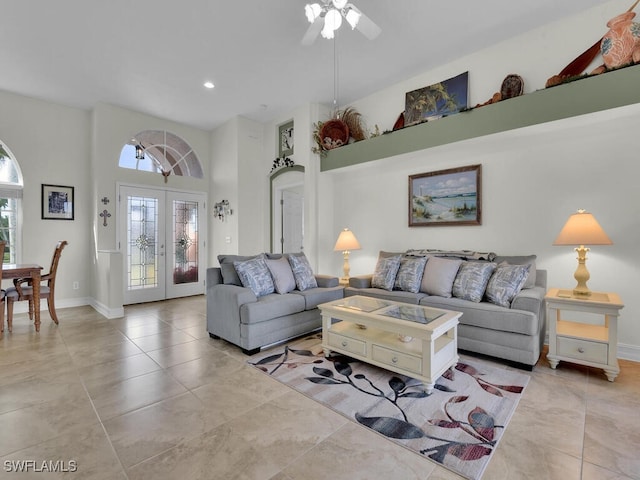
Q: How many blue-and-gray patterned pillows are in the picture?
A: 6